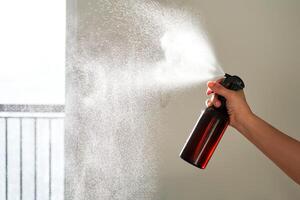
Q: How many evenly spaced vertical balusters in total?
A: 4